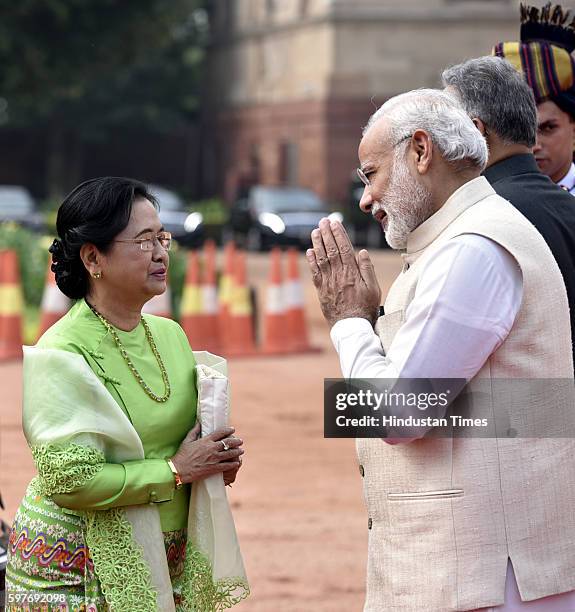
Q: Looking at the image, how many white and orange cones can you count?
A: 5